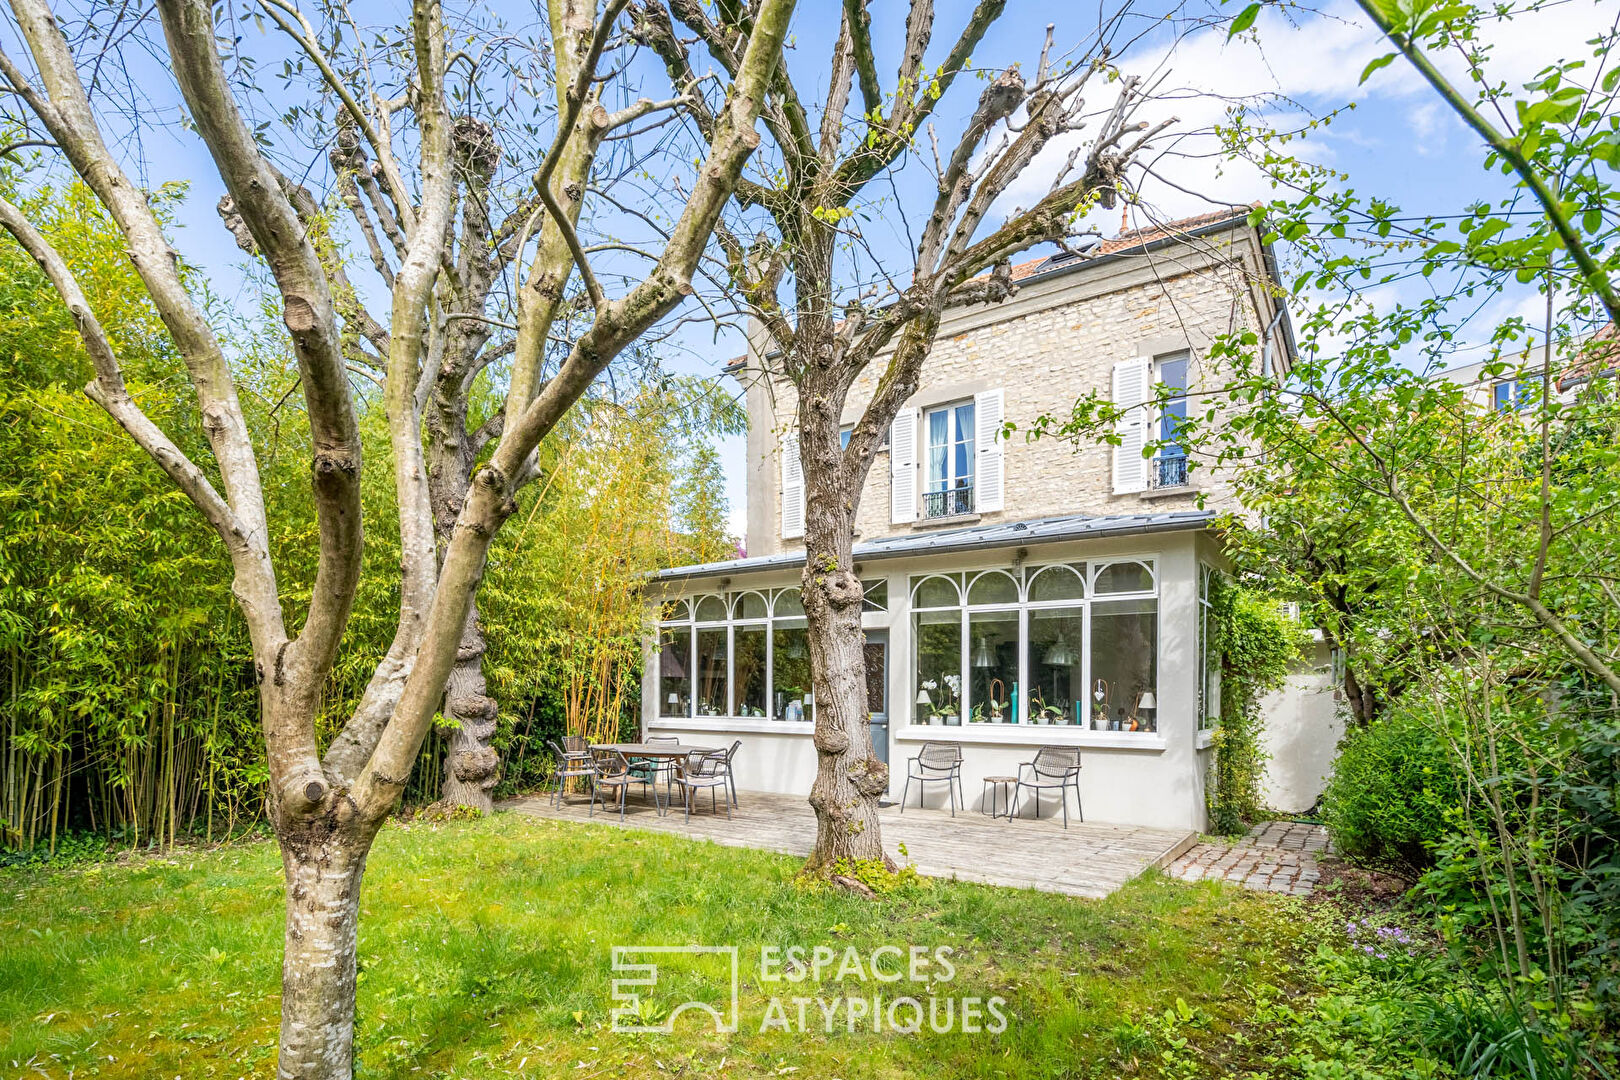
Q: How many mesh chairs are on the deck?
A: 8